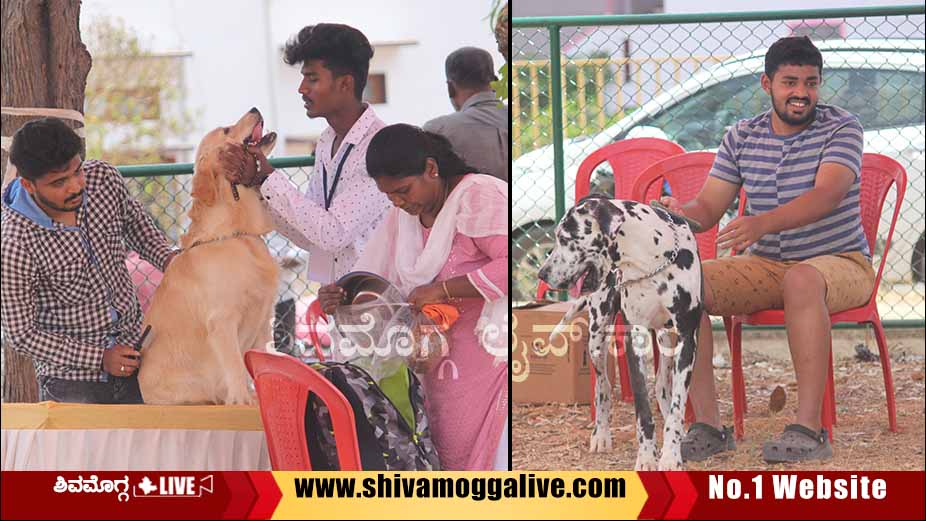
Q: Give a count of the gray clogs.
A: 2